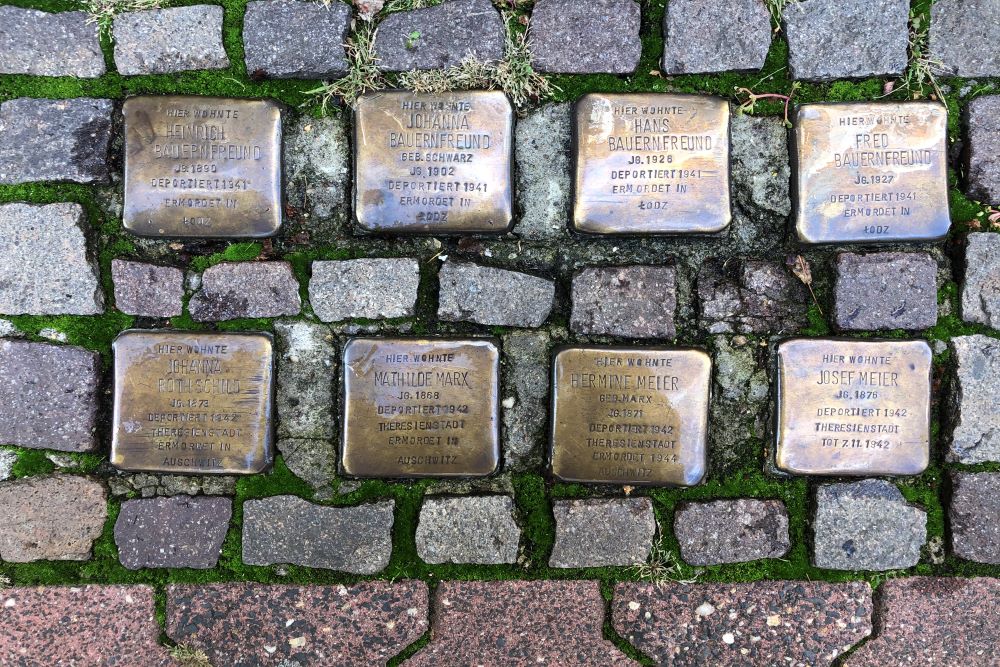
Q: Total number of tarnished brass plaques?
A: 8